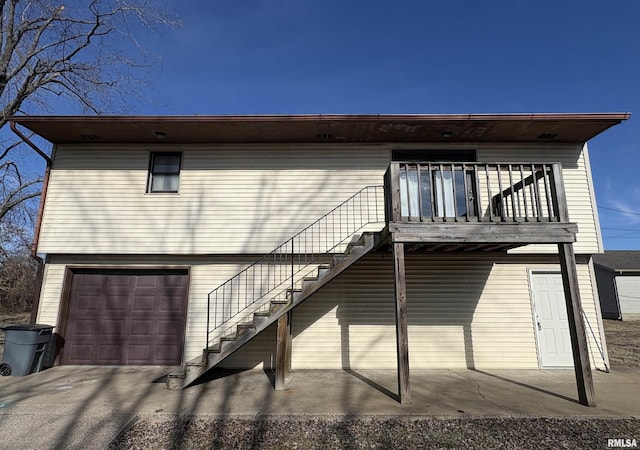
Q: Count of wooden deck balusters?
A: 13